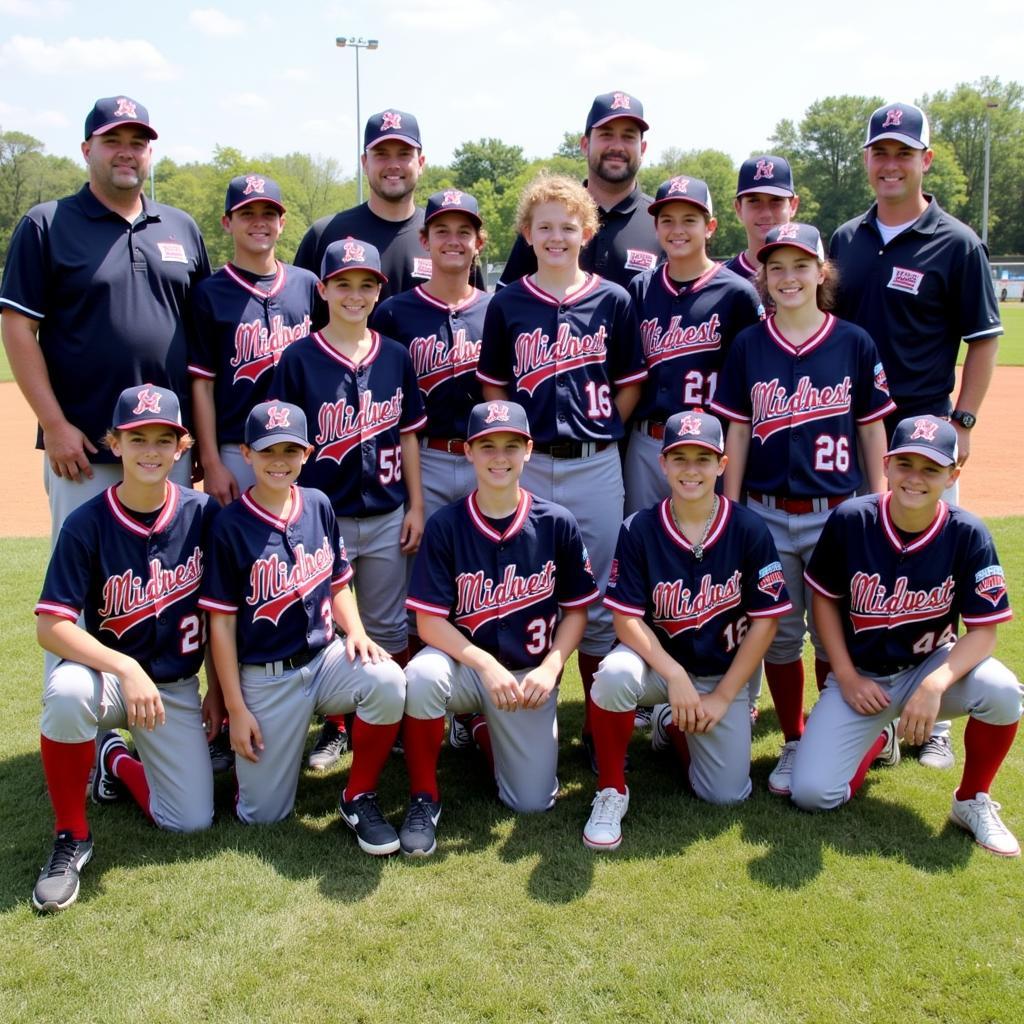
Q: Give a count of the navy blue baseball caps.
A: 15